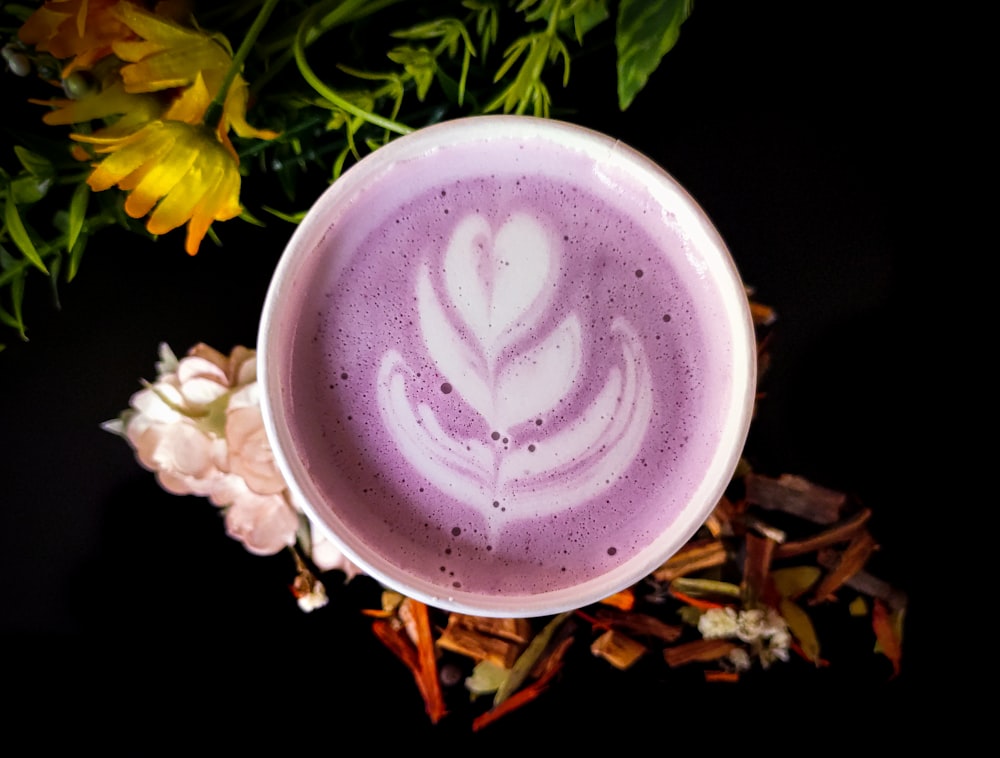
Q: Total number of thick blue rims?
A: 0